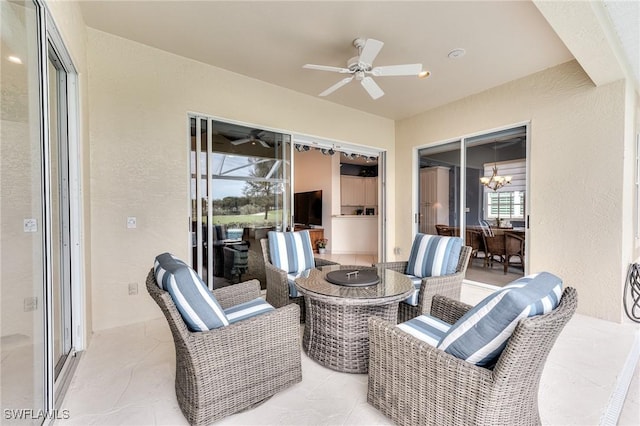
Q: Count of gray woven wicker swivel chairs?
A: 4